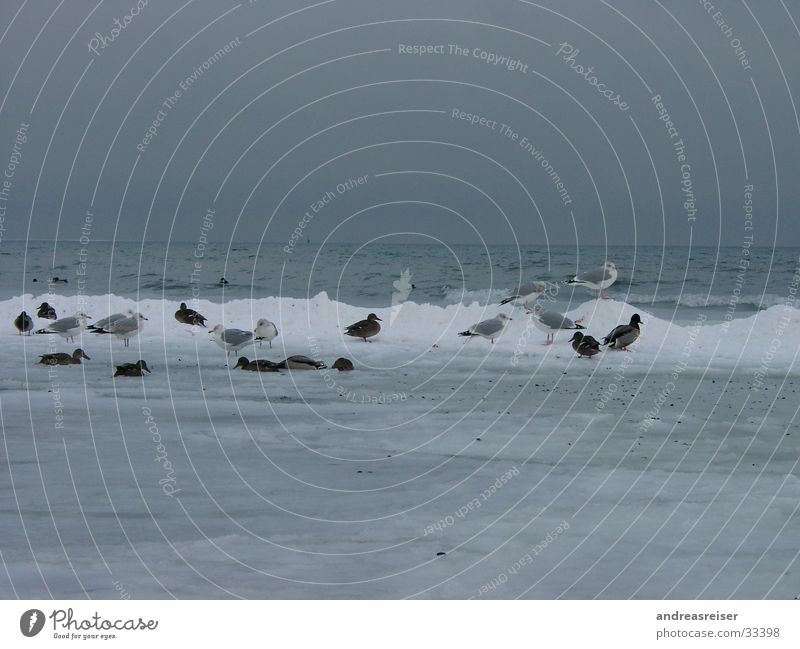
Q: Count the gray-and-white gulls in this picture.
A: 9